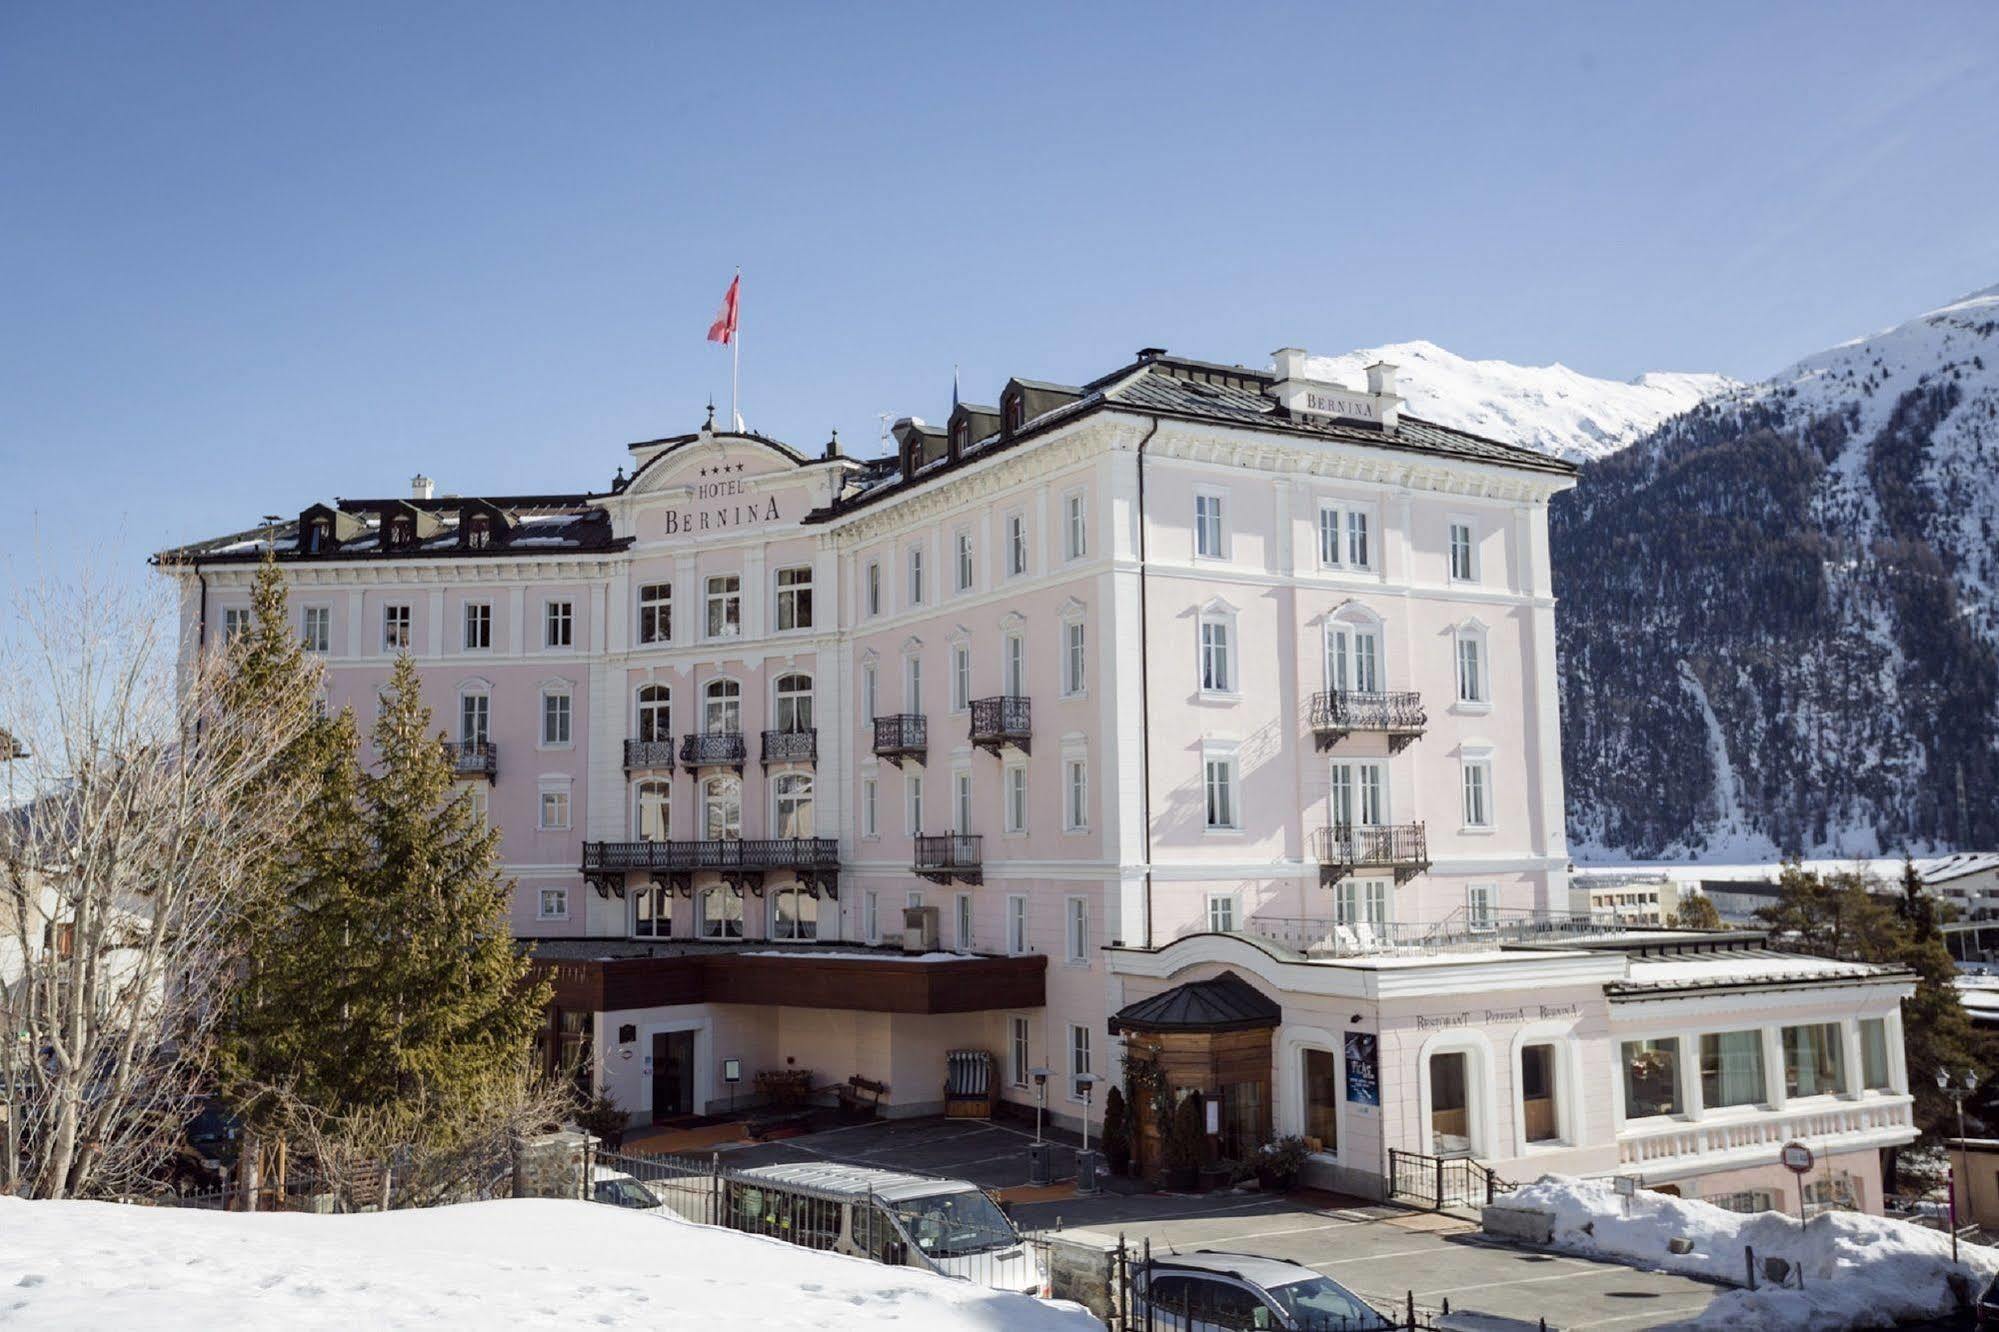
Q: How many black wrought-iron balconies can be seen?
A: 10